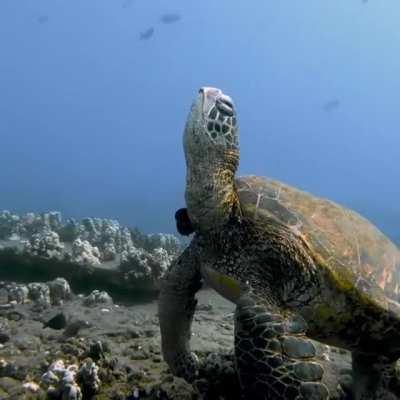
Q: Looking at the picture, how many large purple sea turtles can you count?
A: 0